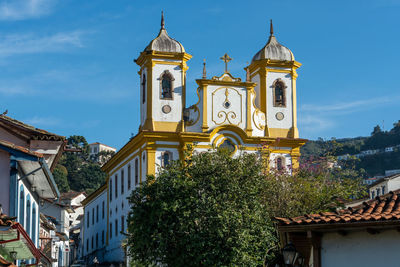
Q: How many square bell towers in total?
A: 2